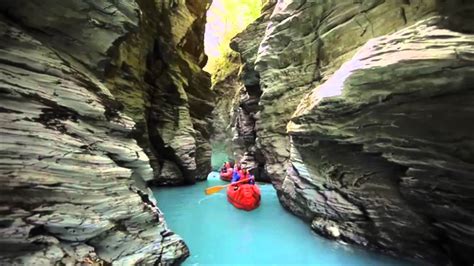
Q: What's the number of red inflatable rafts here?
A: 2